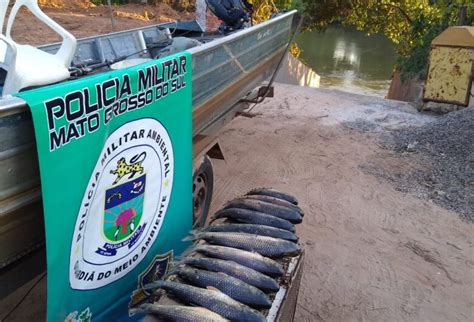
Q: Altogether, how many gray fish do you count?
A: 11